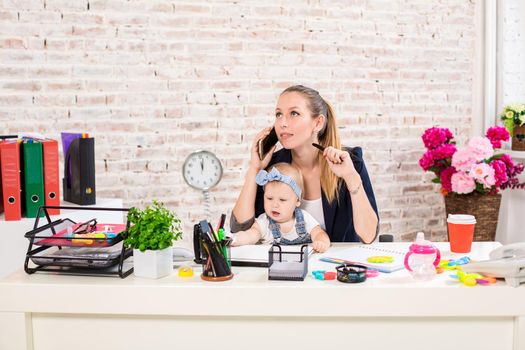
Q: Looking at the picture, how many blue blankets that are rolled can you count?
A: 0